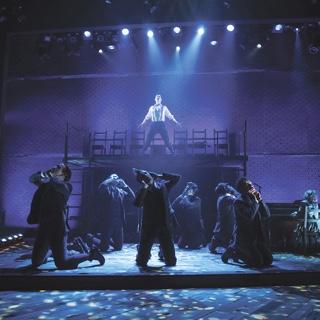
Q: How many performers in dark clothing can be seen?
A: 6